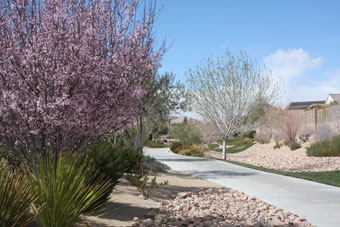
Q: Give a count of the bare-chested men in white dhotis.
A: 0